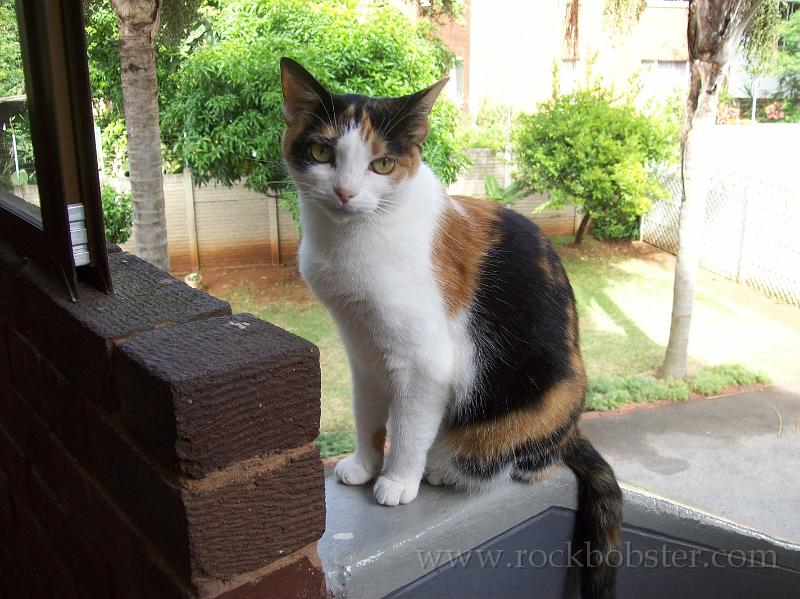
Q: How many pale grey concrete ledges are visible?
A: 1